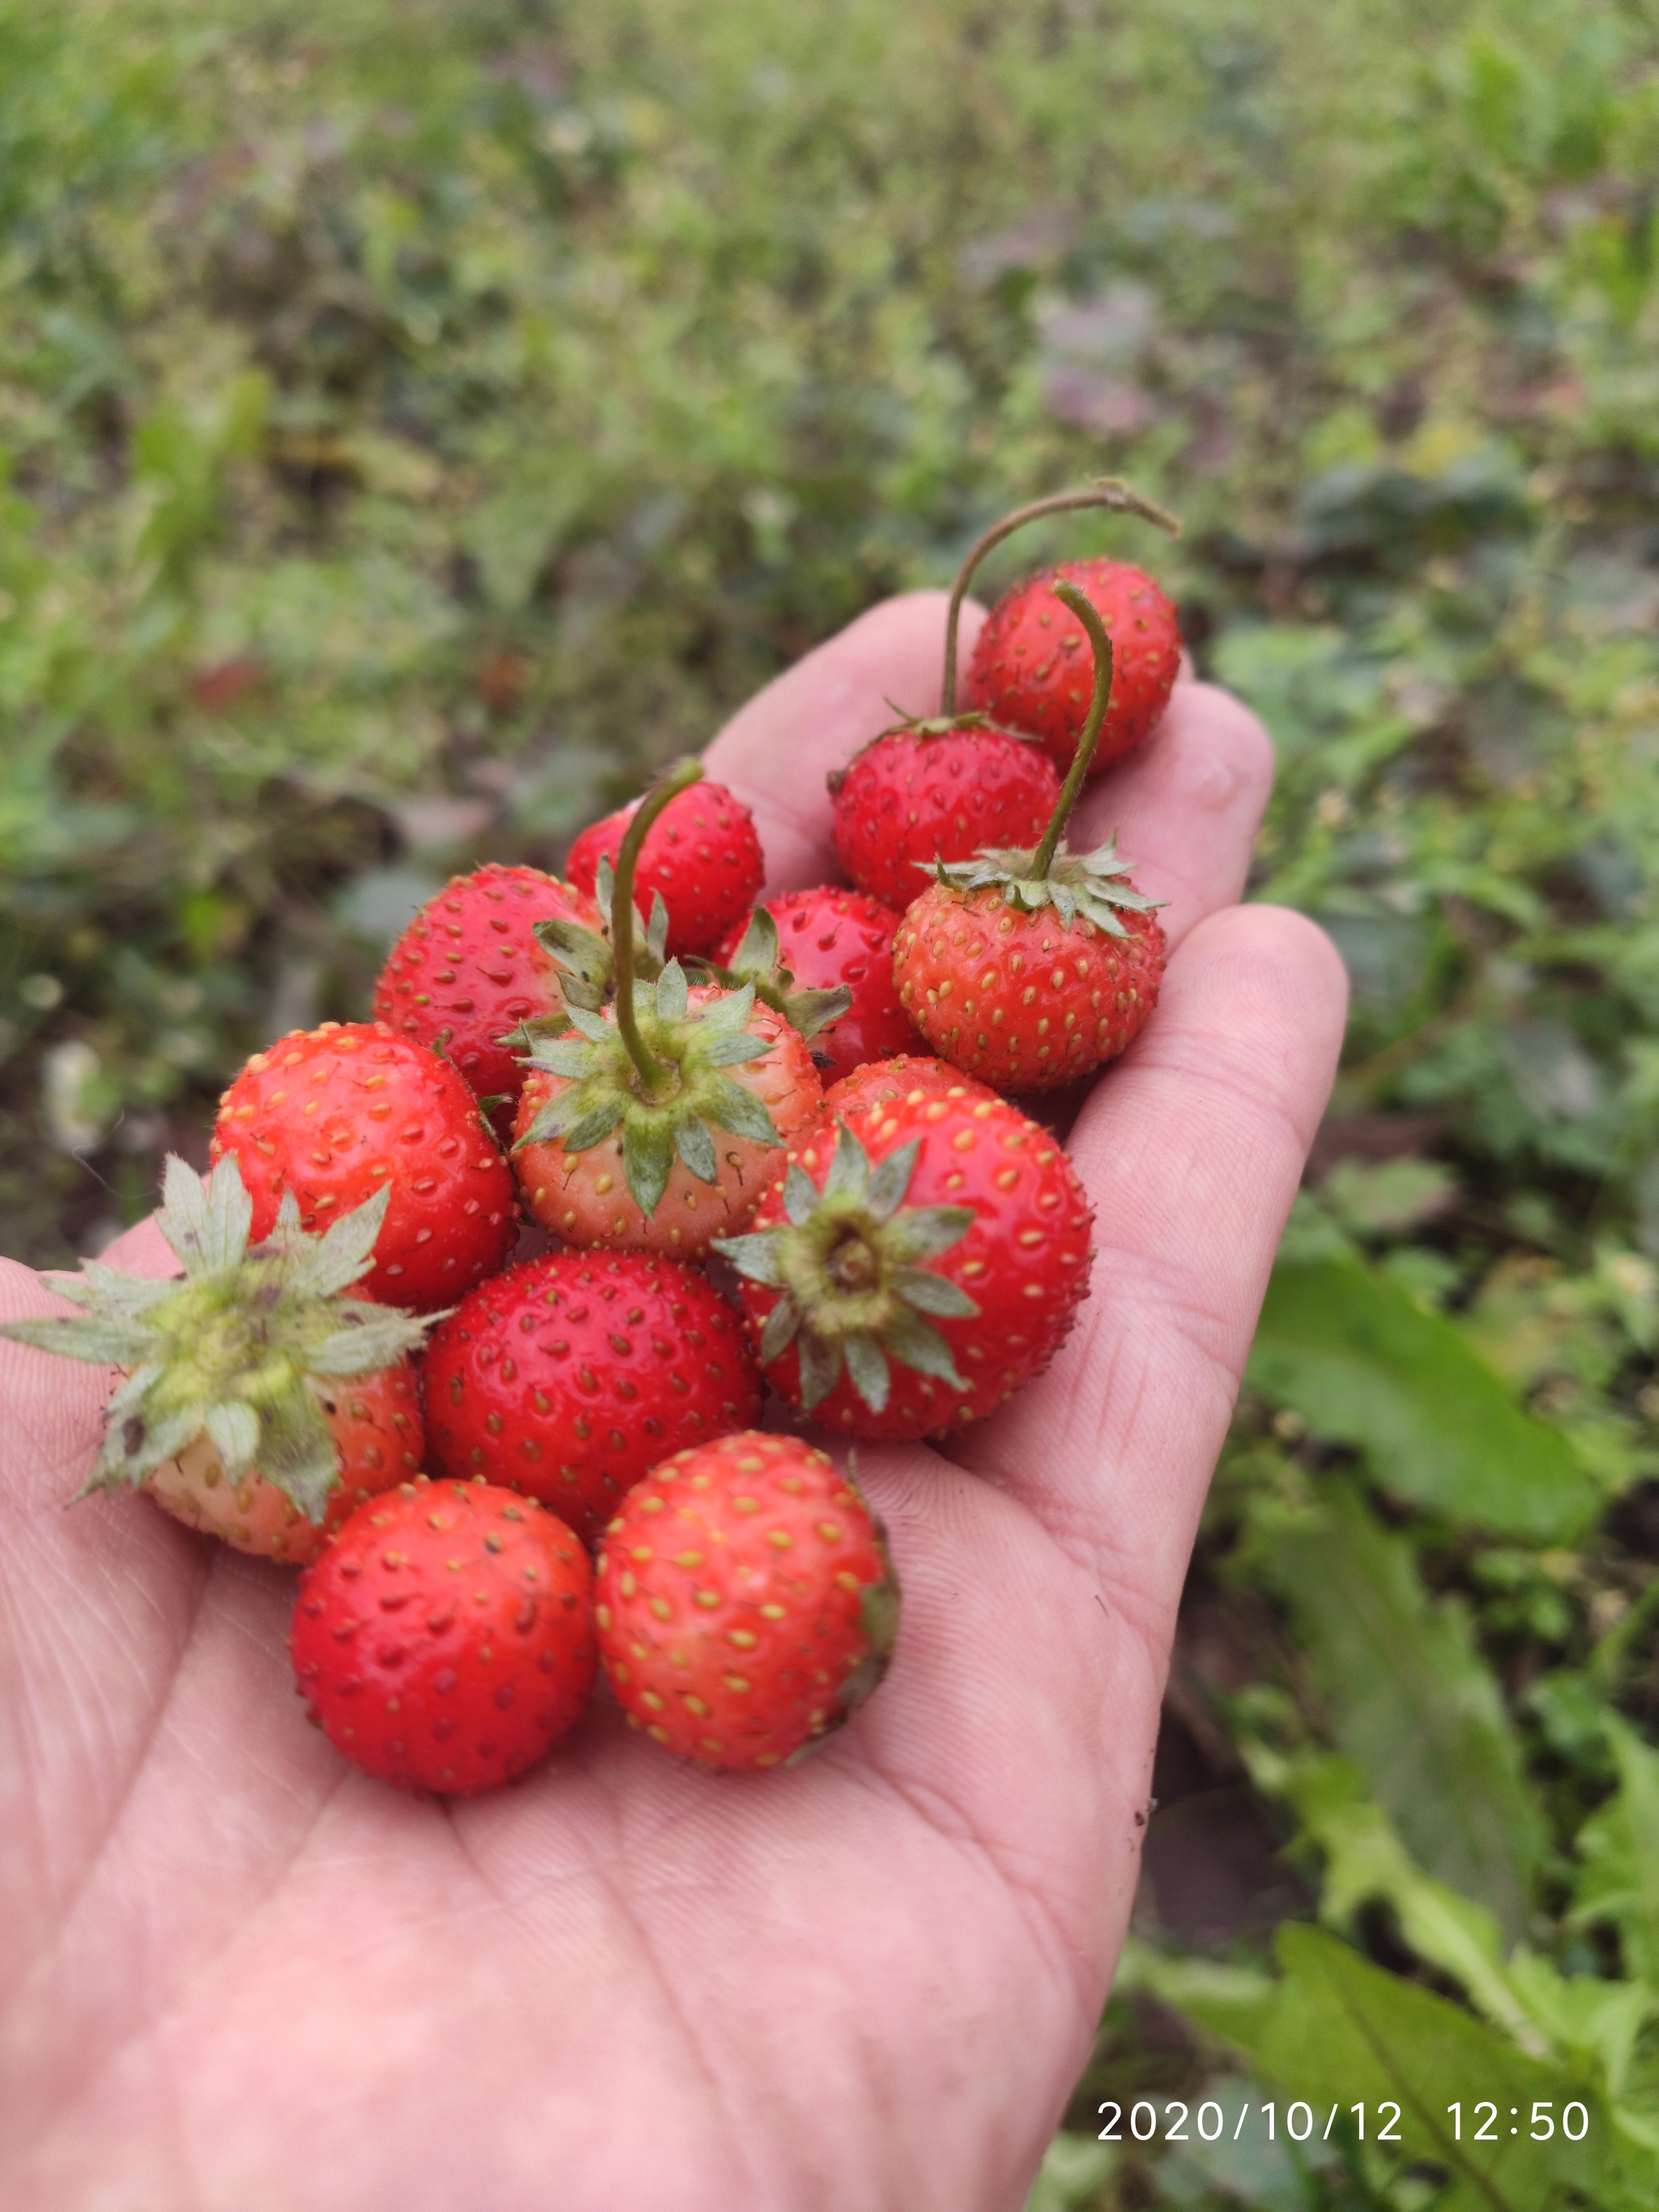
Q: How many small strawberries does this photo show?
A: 14